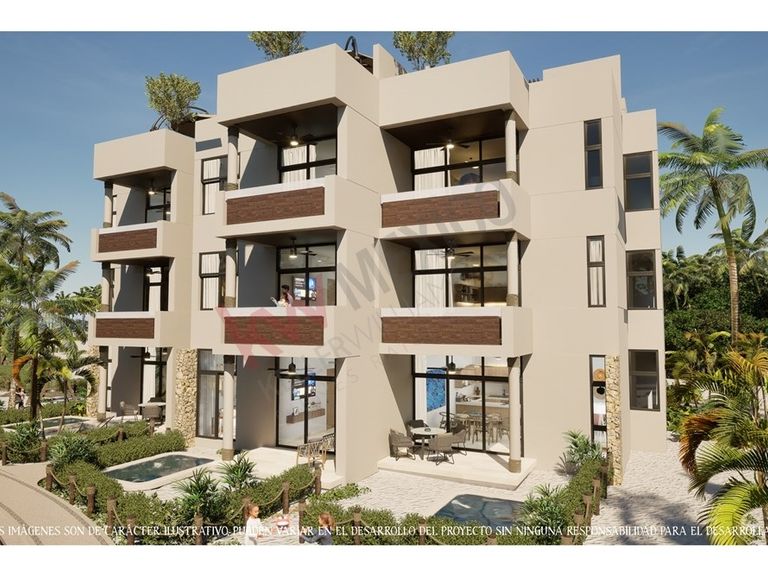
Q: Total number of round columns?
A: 9